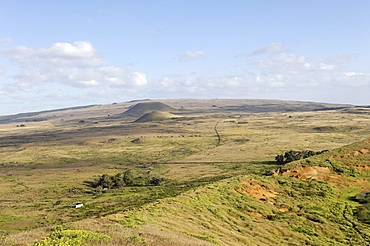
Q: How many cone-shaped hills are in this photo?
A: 2